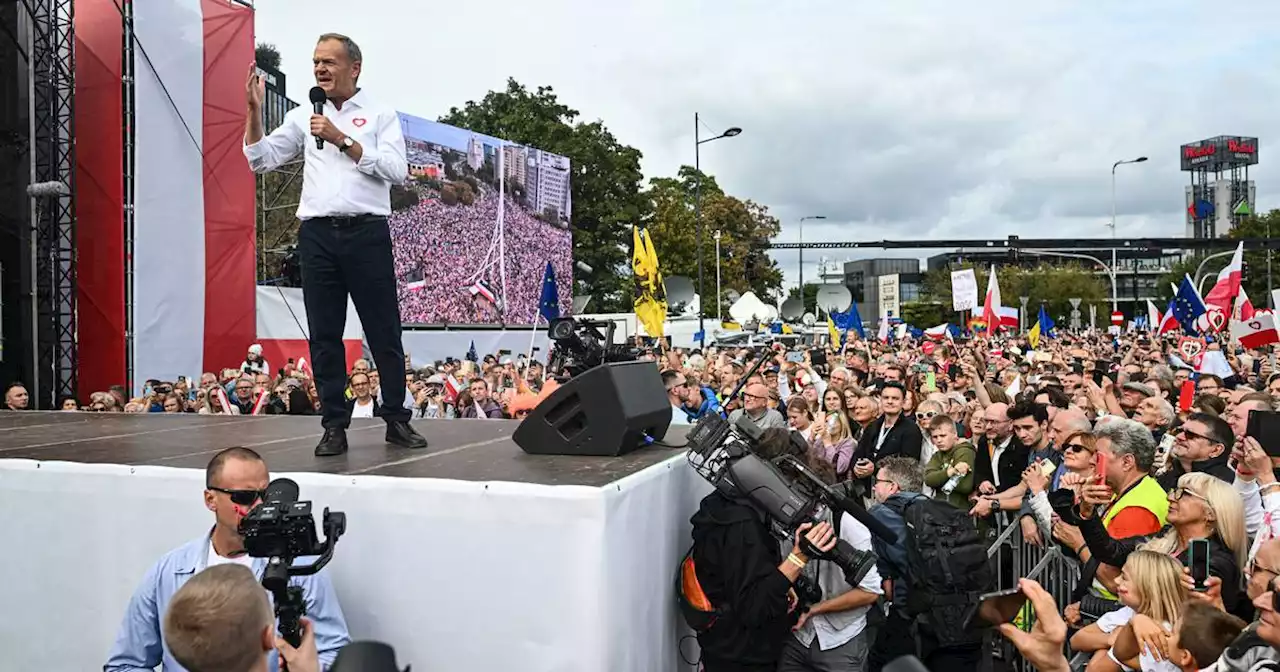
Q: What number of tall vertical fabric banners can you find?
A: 3